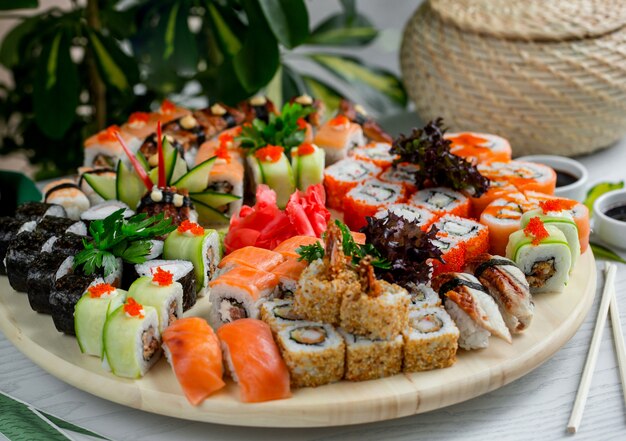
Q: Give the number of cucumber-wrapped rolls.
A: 8